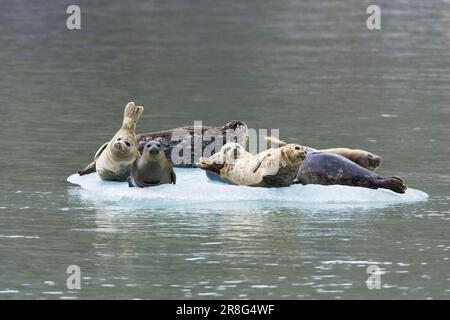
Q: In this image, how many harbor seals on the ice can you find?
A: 7